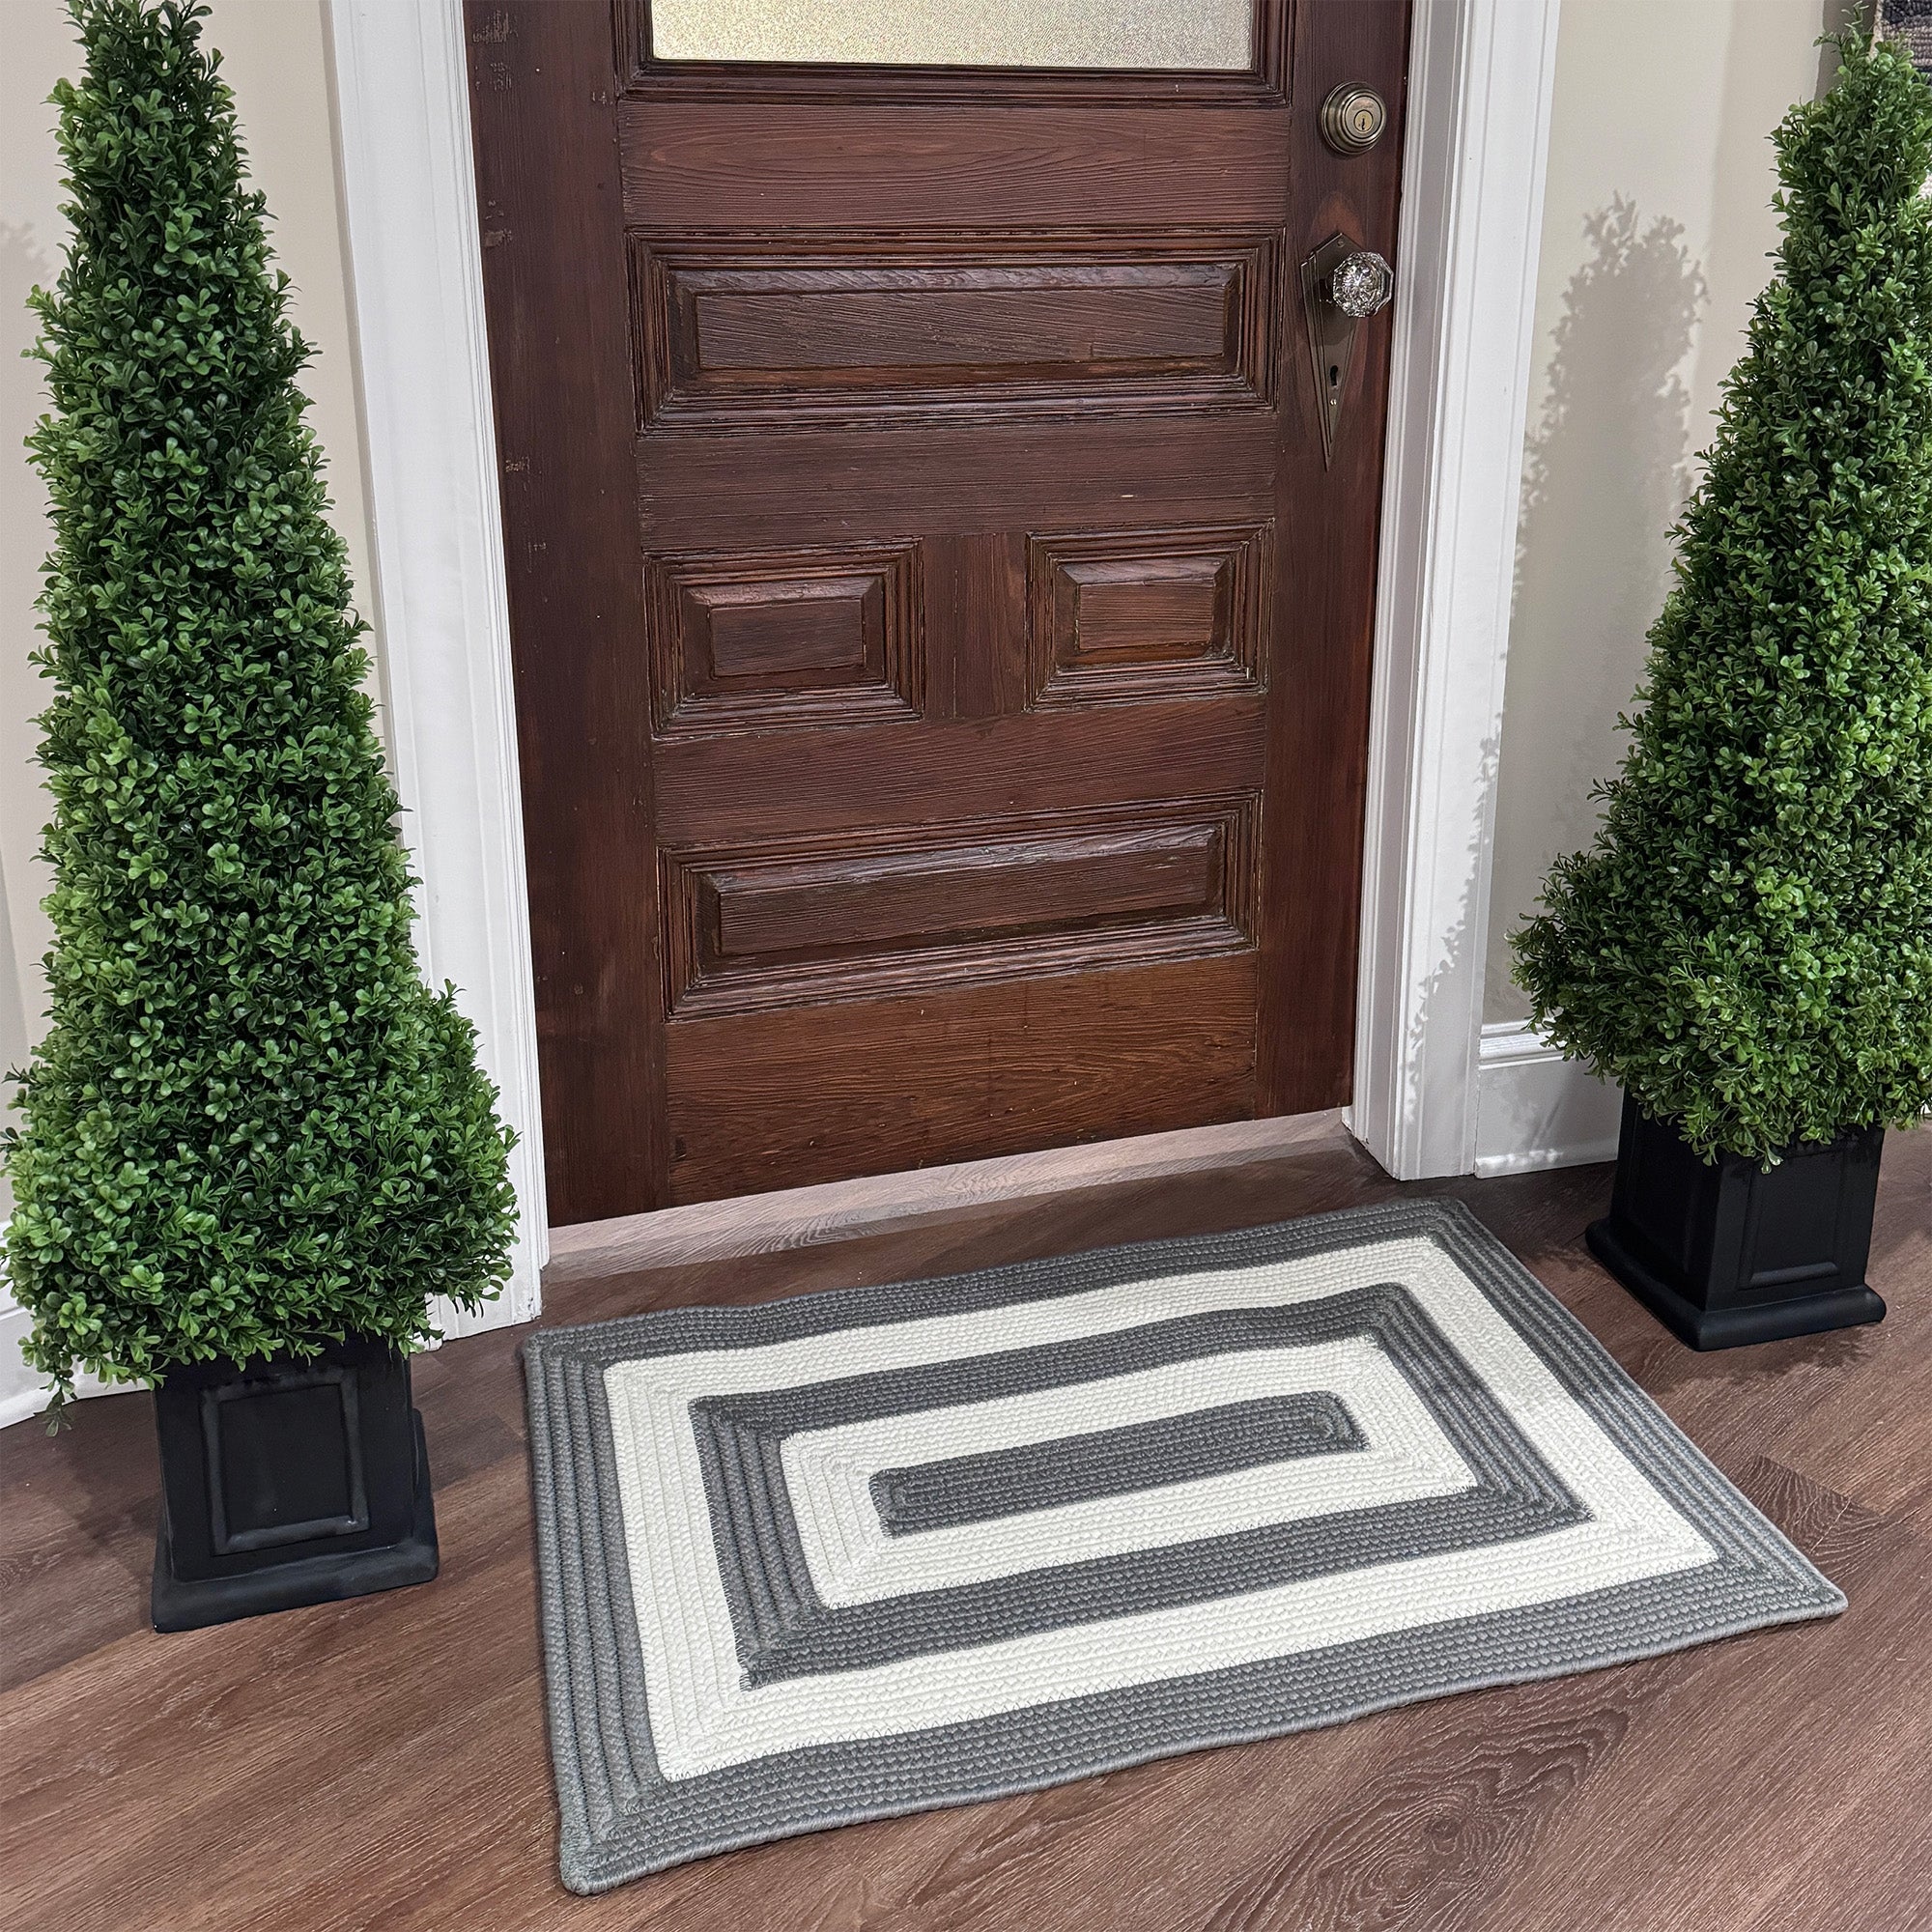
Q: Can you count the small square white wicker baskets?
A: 0